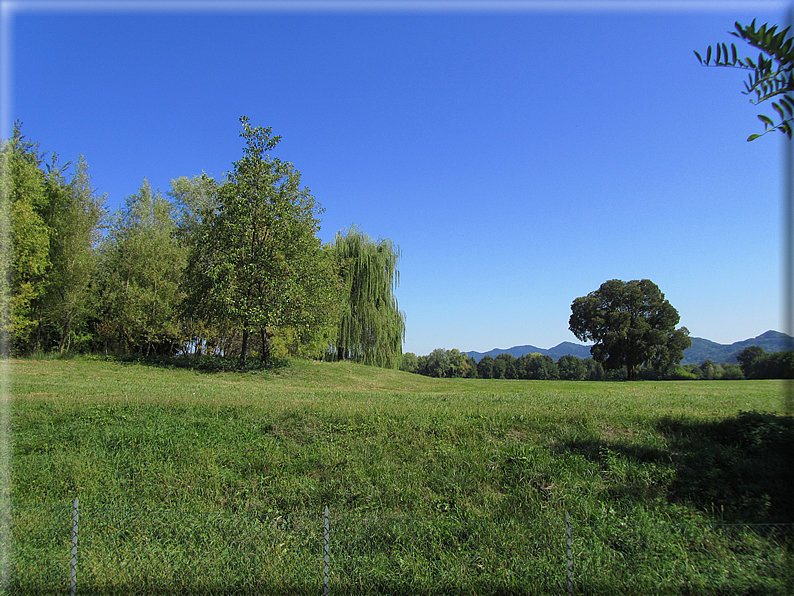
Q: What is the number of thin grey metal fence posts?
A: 3